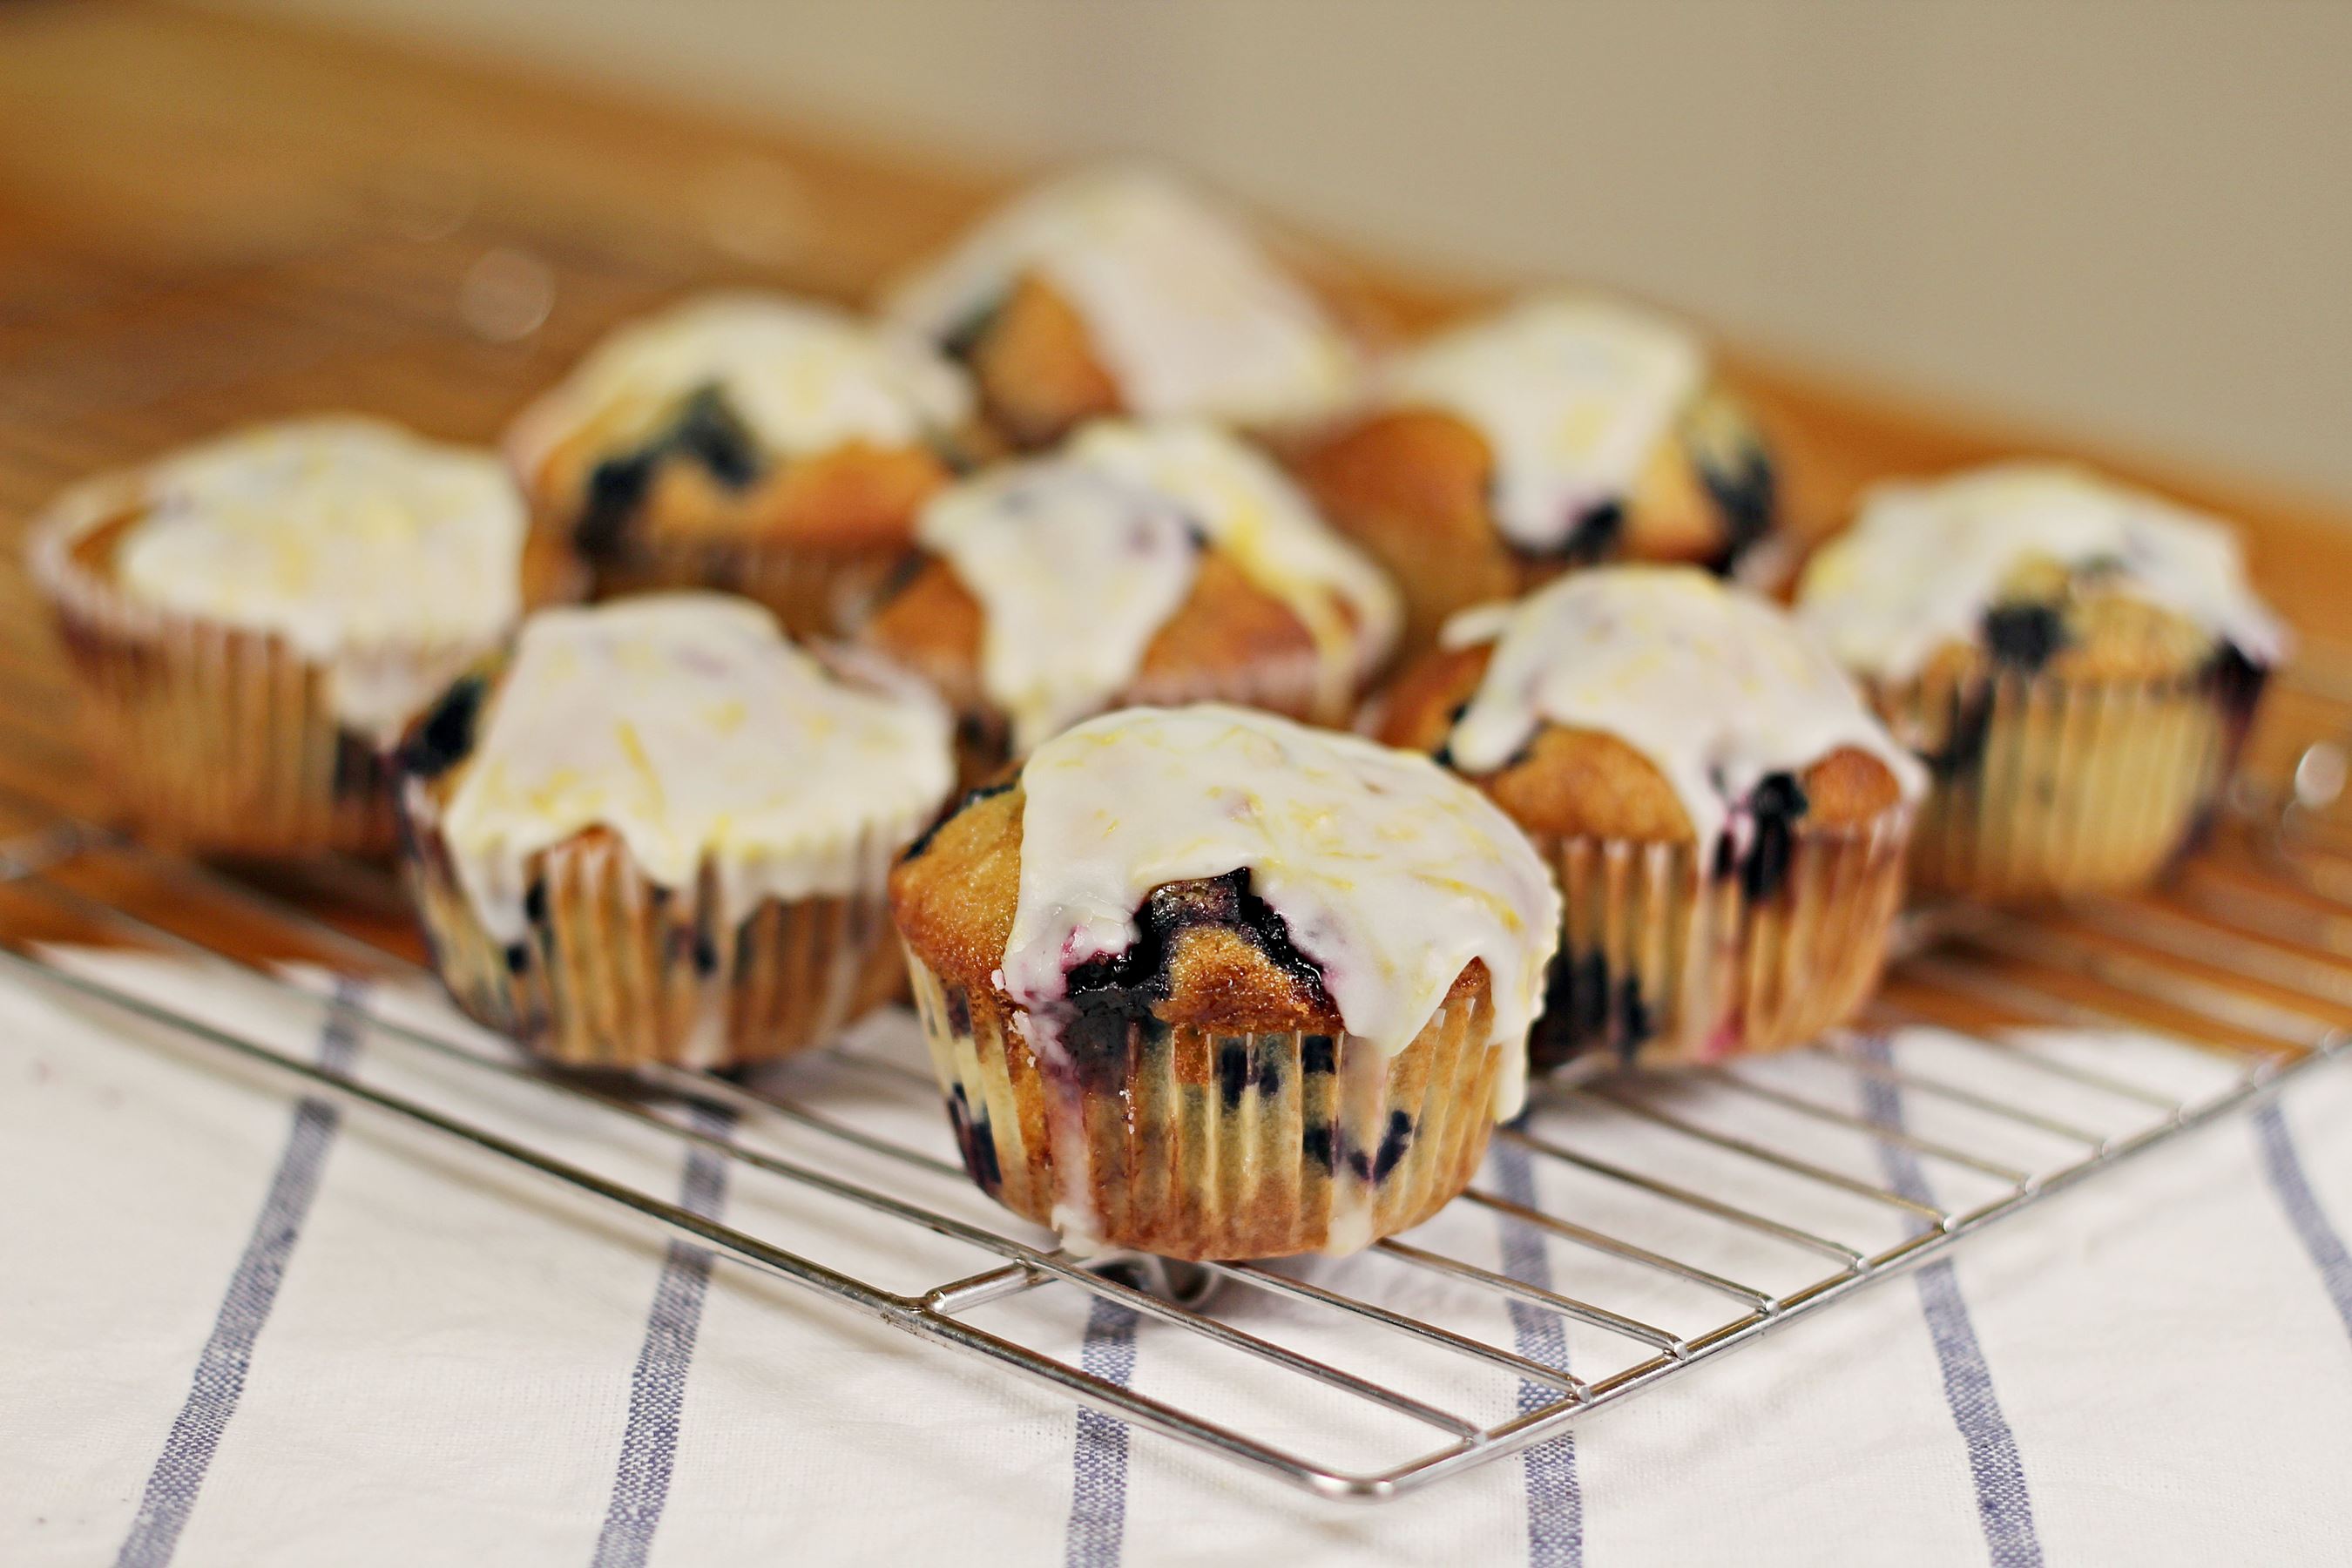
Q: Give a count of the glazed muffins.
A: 9